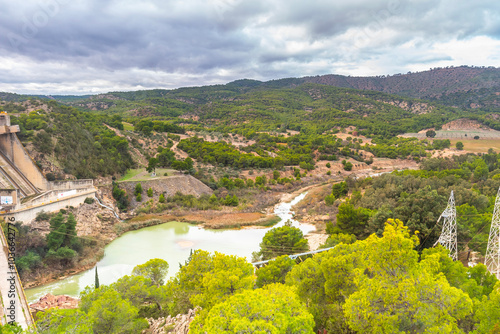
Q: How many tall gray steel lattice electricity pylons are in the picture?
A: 2